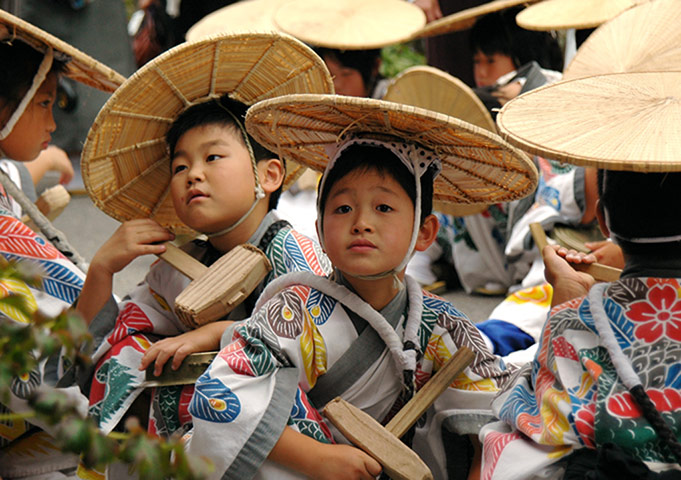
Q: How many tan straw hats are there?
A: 10